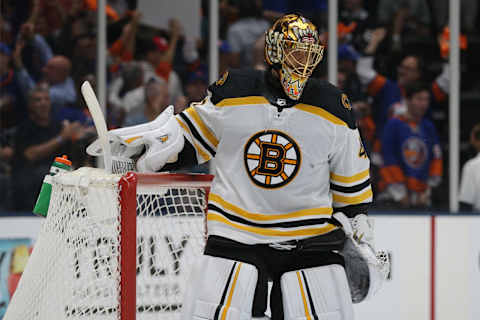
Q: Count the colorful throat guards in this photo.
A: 1